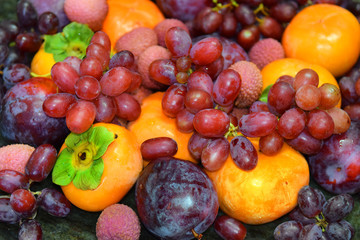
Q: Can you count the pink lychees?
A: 8